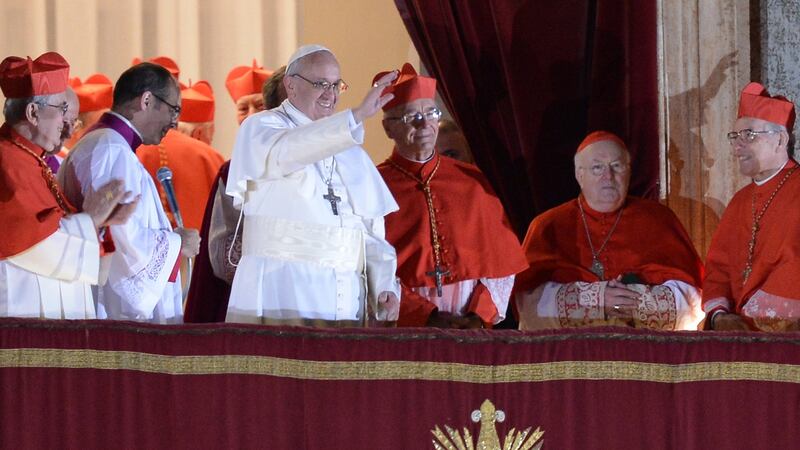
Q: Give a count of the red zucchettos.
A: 1